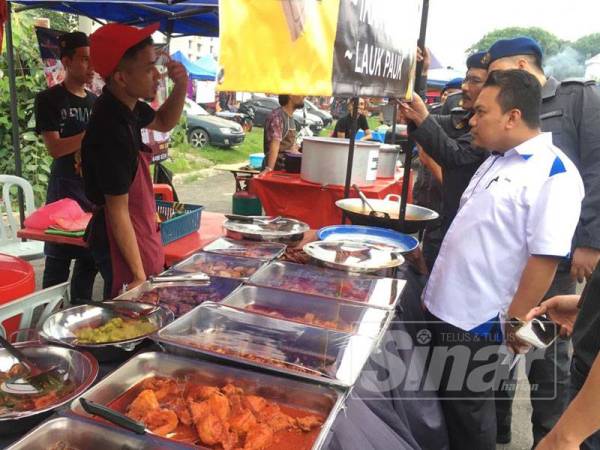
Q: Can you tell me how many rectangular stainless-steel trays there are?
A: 8